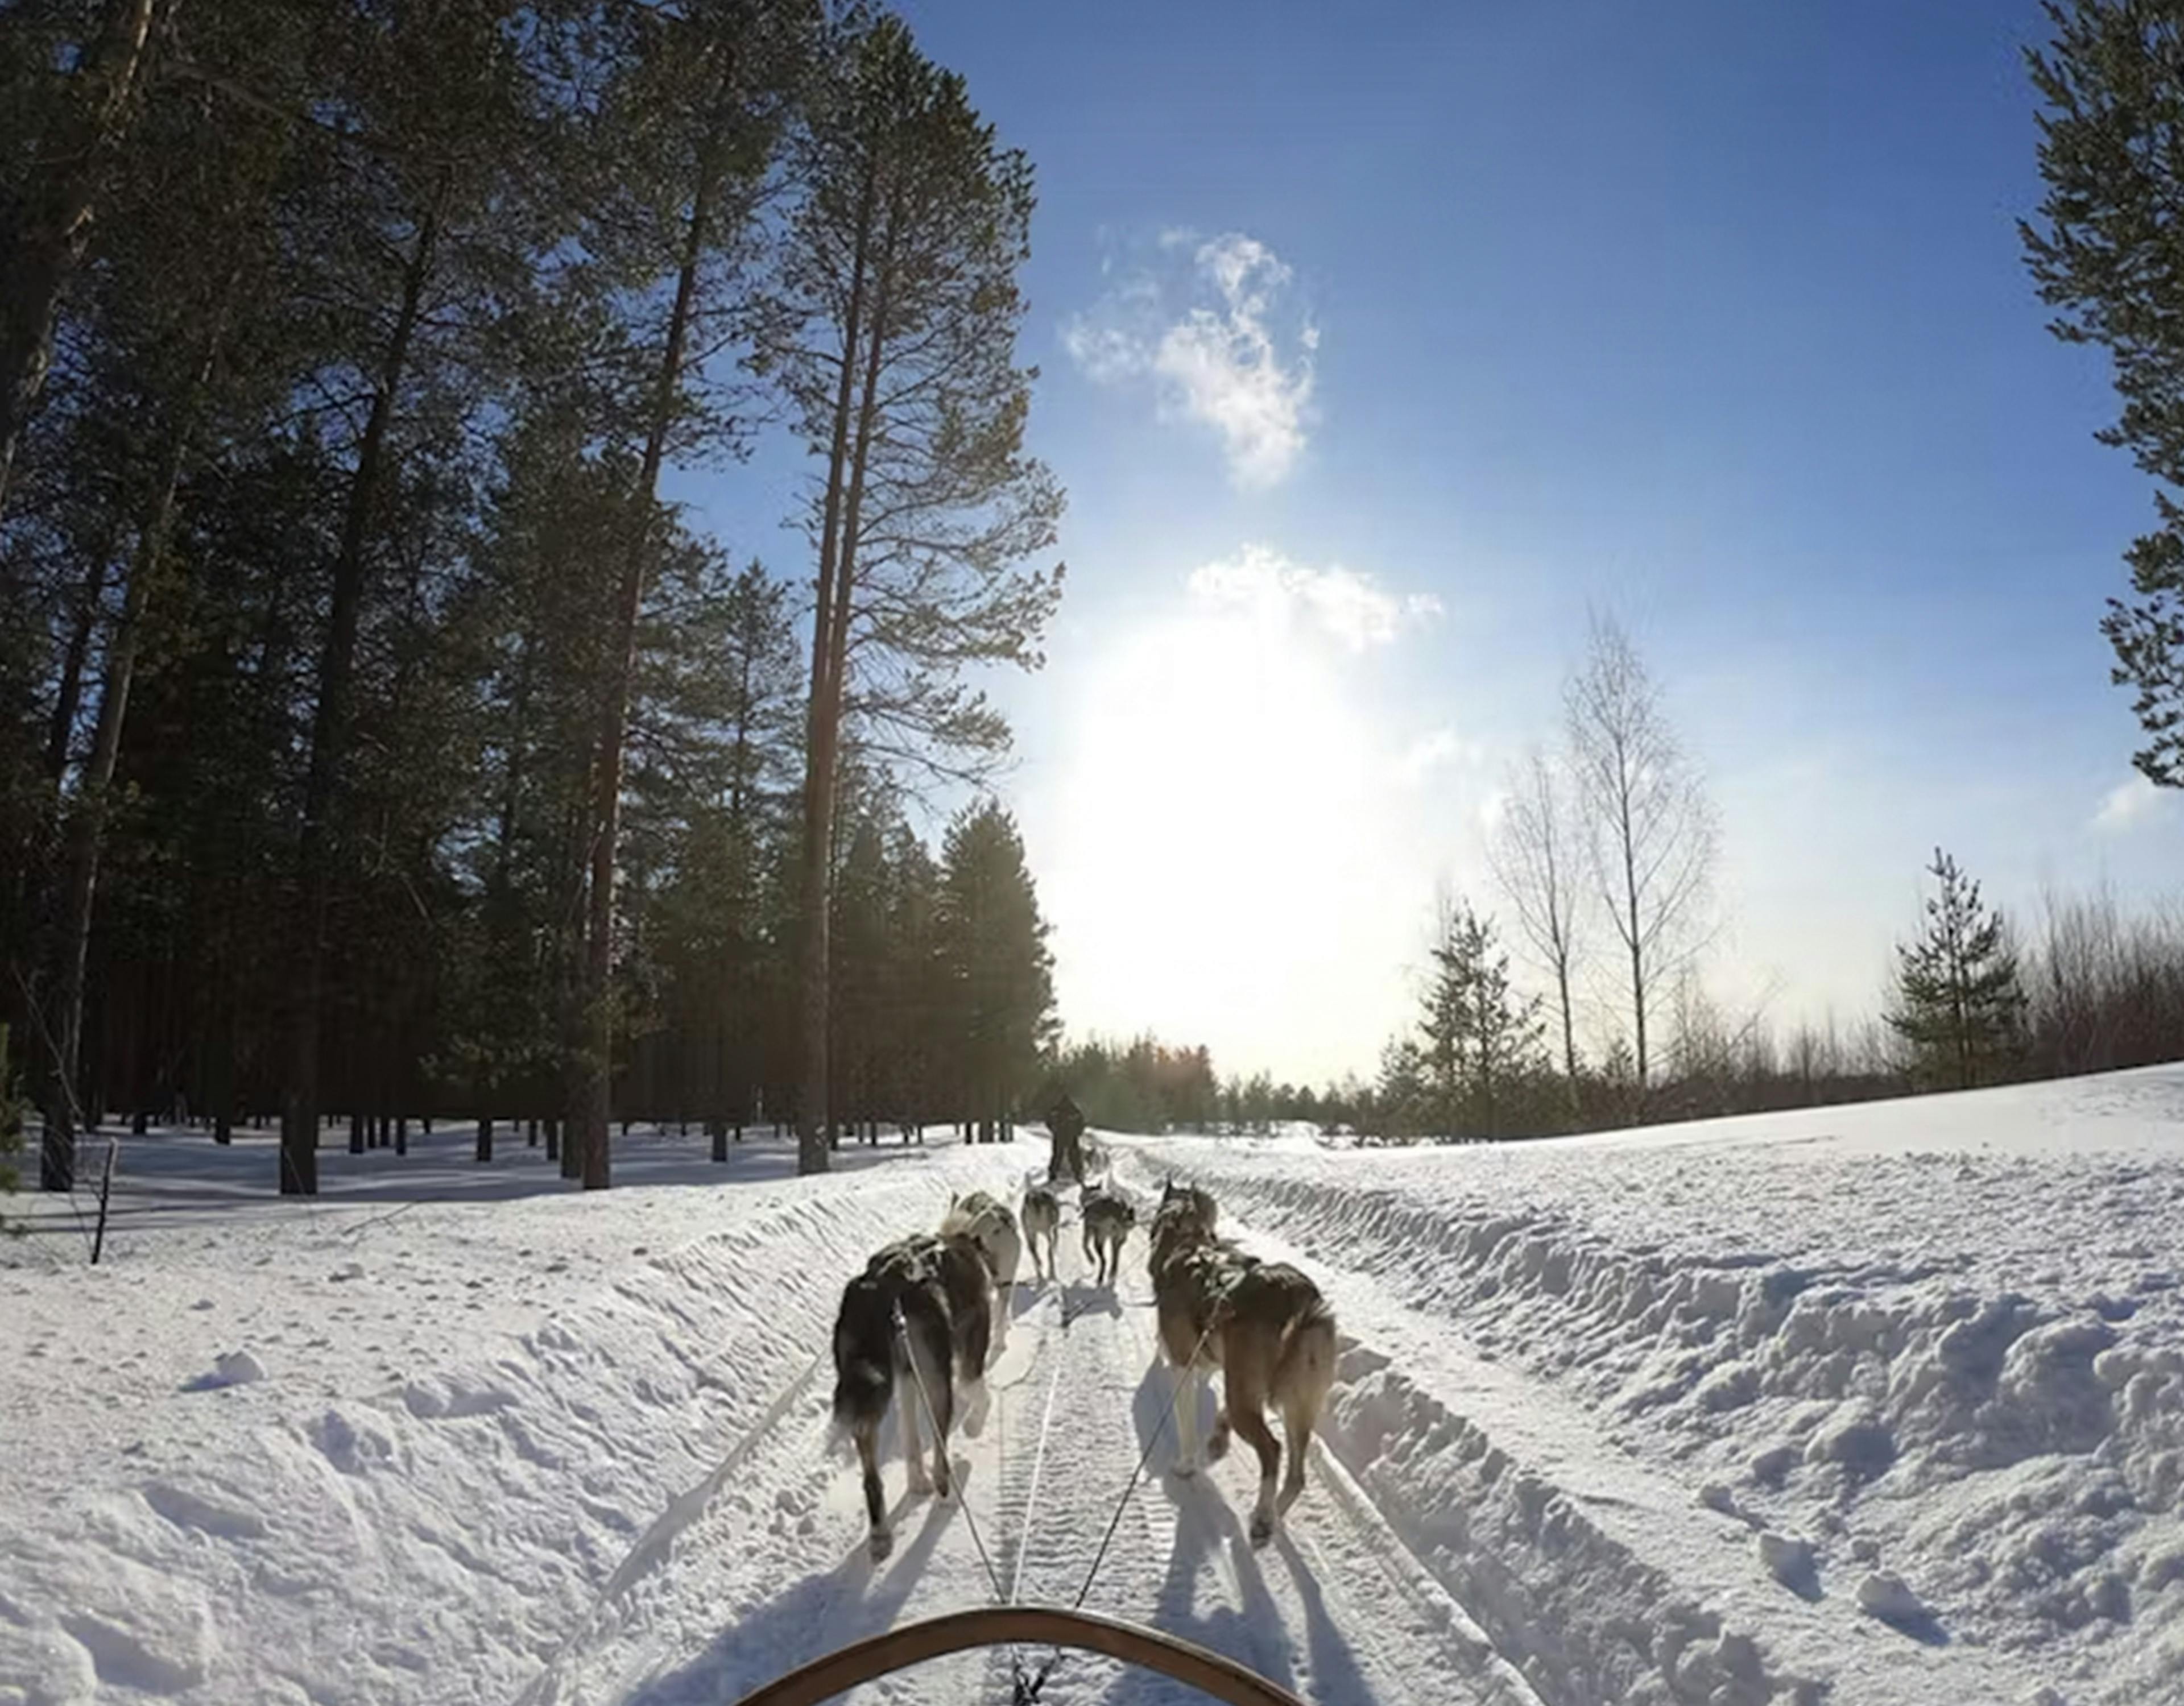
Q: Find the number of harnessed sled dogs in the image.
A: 6